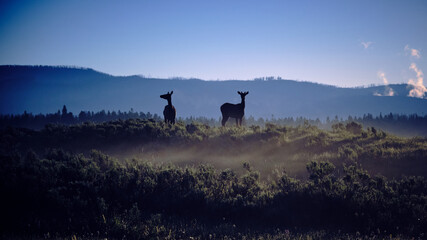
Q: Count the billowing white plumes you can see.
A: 2